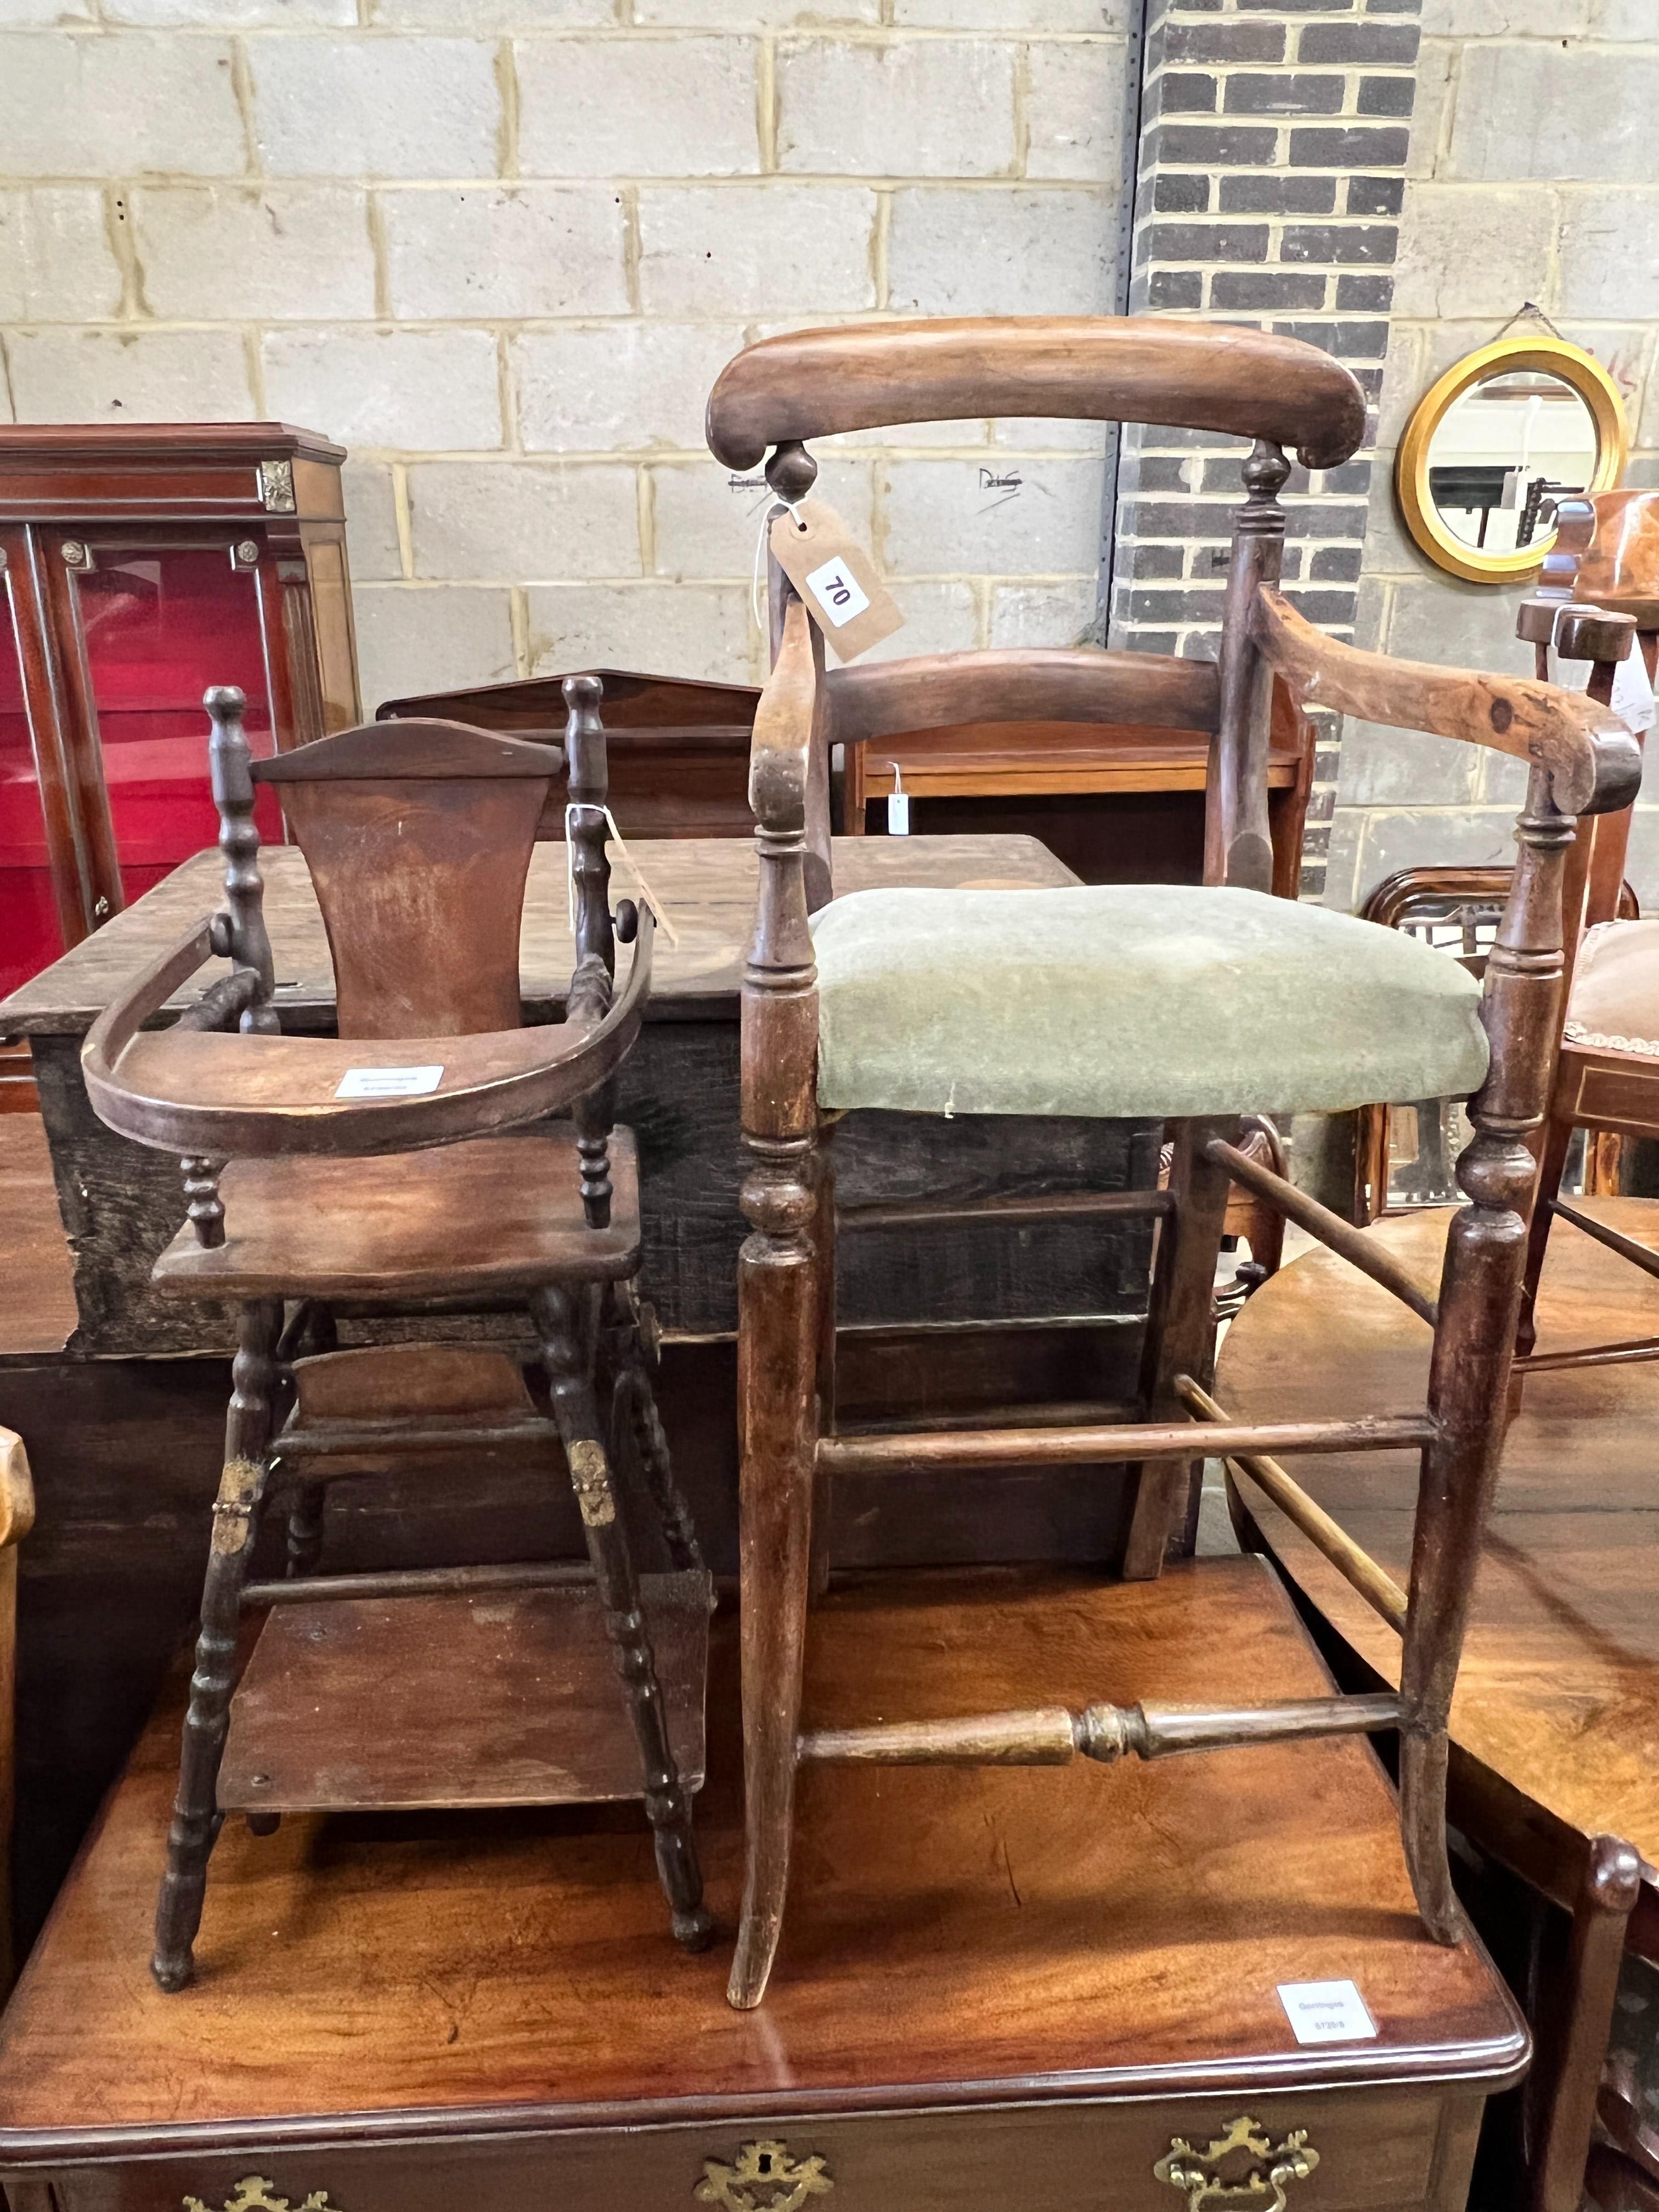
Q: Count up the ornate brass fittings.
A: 3